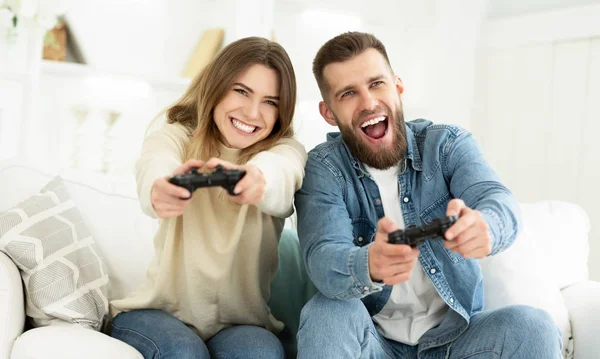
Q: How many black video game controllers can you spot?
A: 2